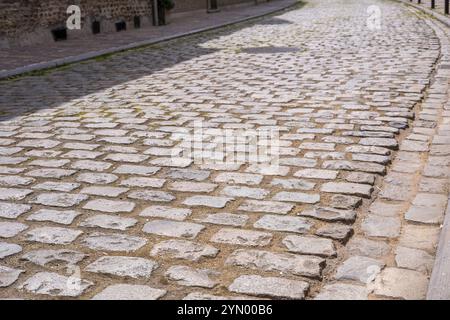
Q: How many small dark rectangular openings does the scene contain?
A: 4